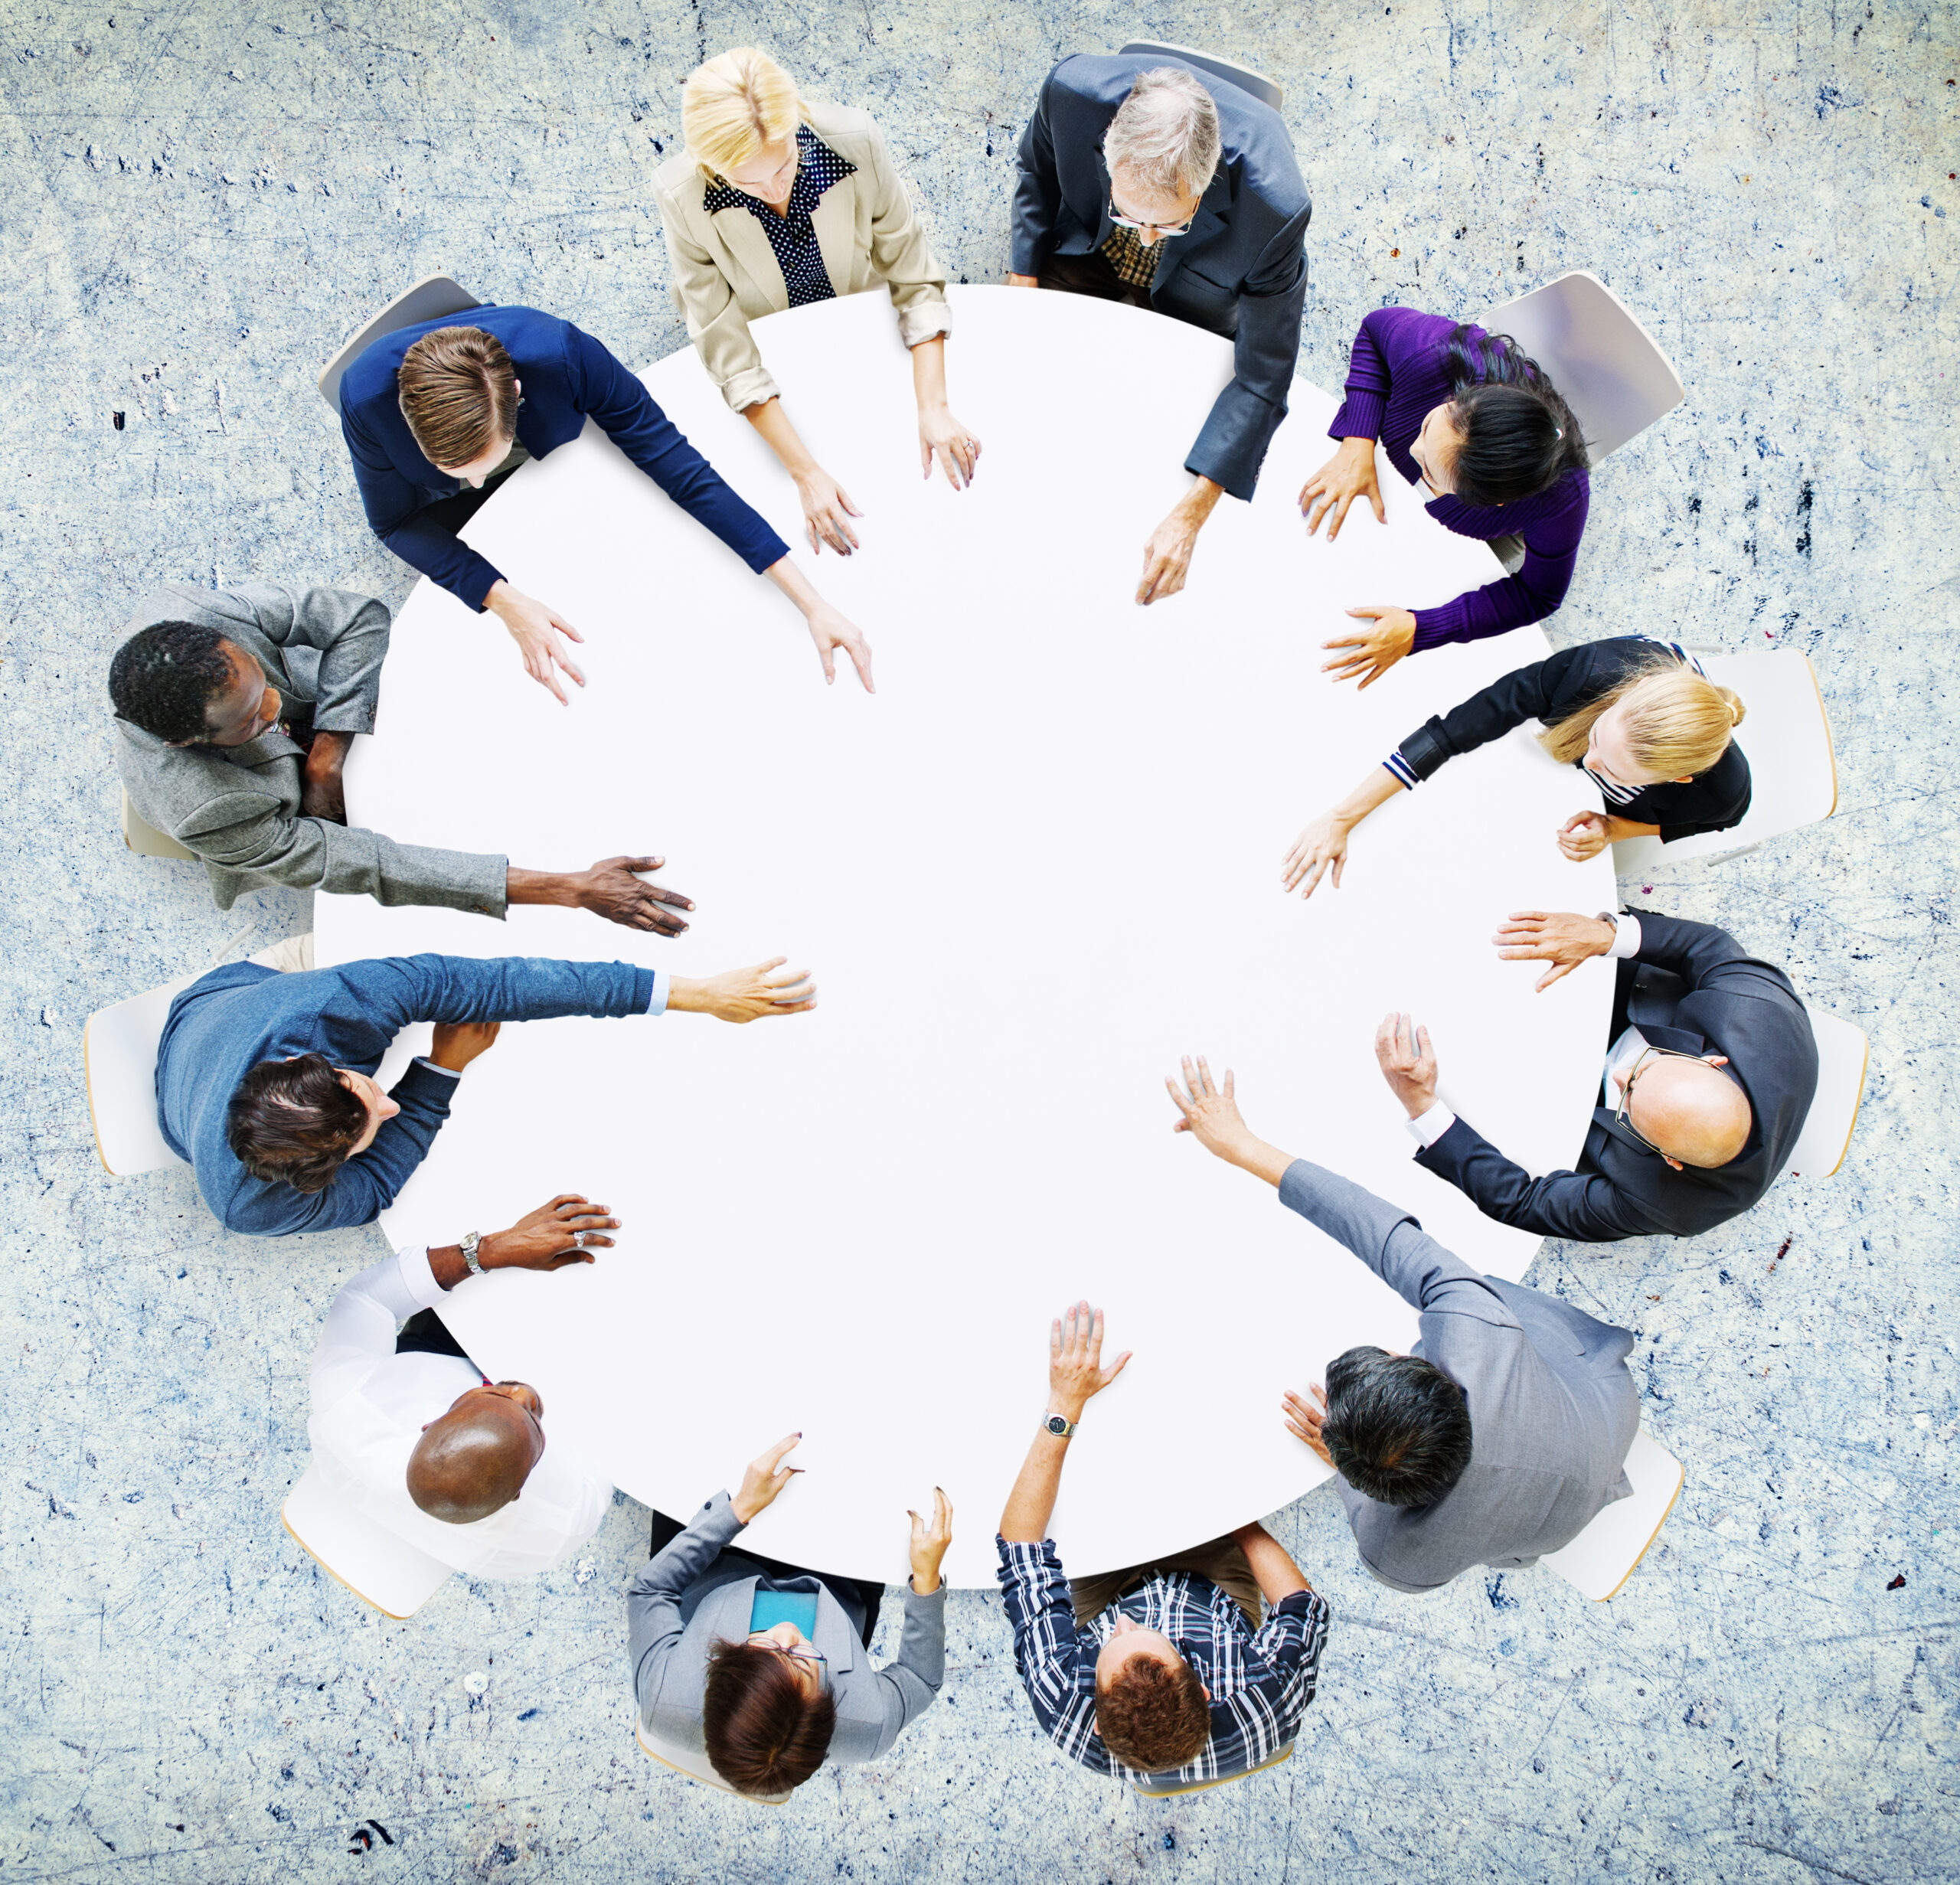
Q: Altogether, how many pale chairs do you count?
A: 11